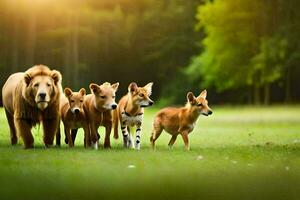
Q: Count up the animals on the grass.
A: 5